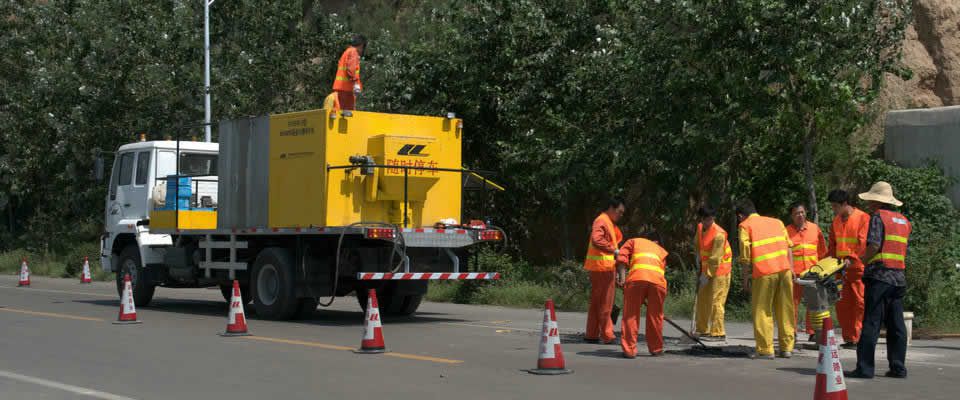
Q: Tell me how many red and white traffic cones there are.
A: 7